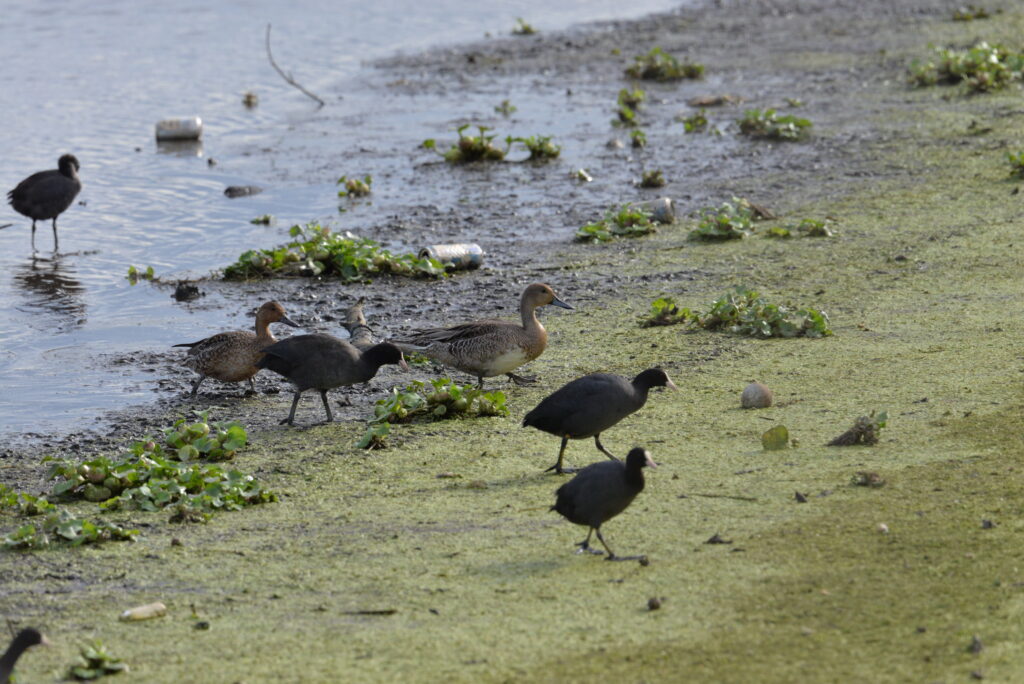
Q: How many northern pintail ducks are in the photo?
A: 2